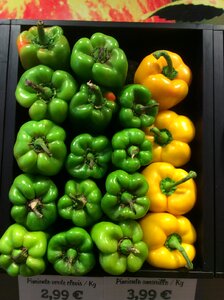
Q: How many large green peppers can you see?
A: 14